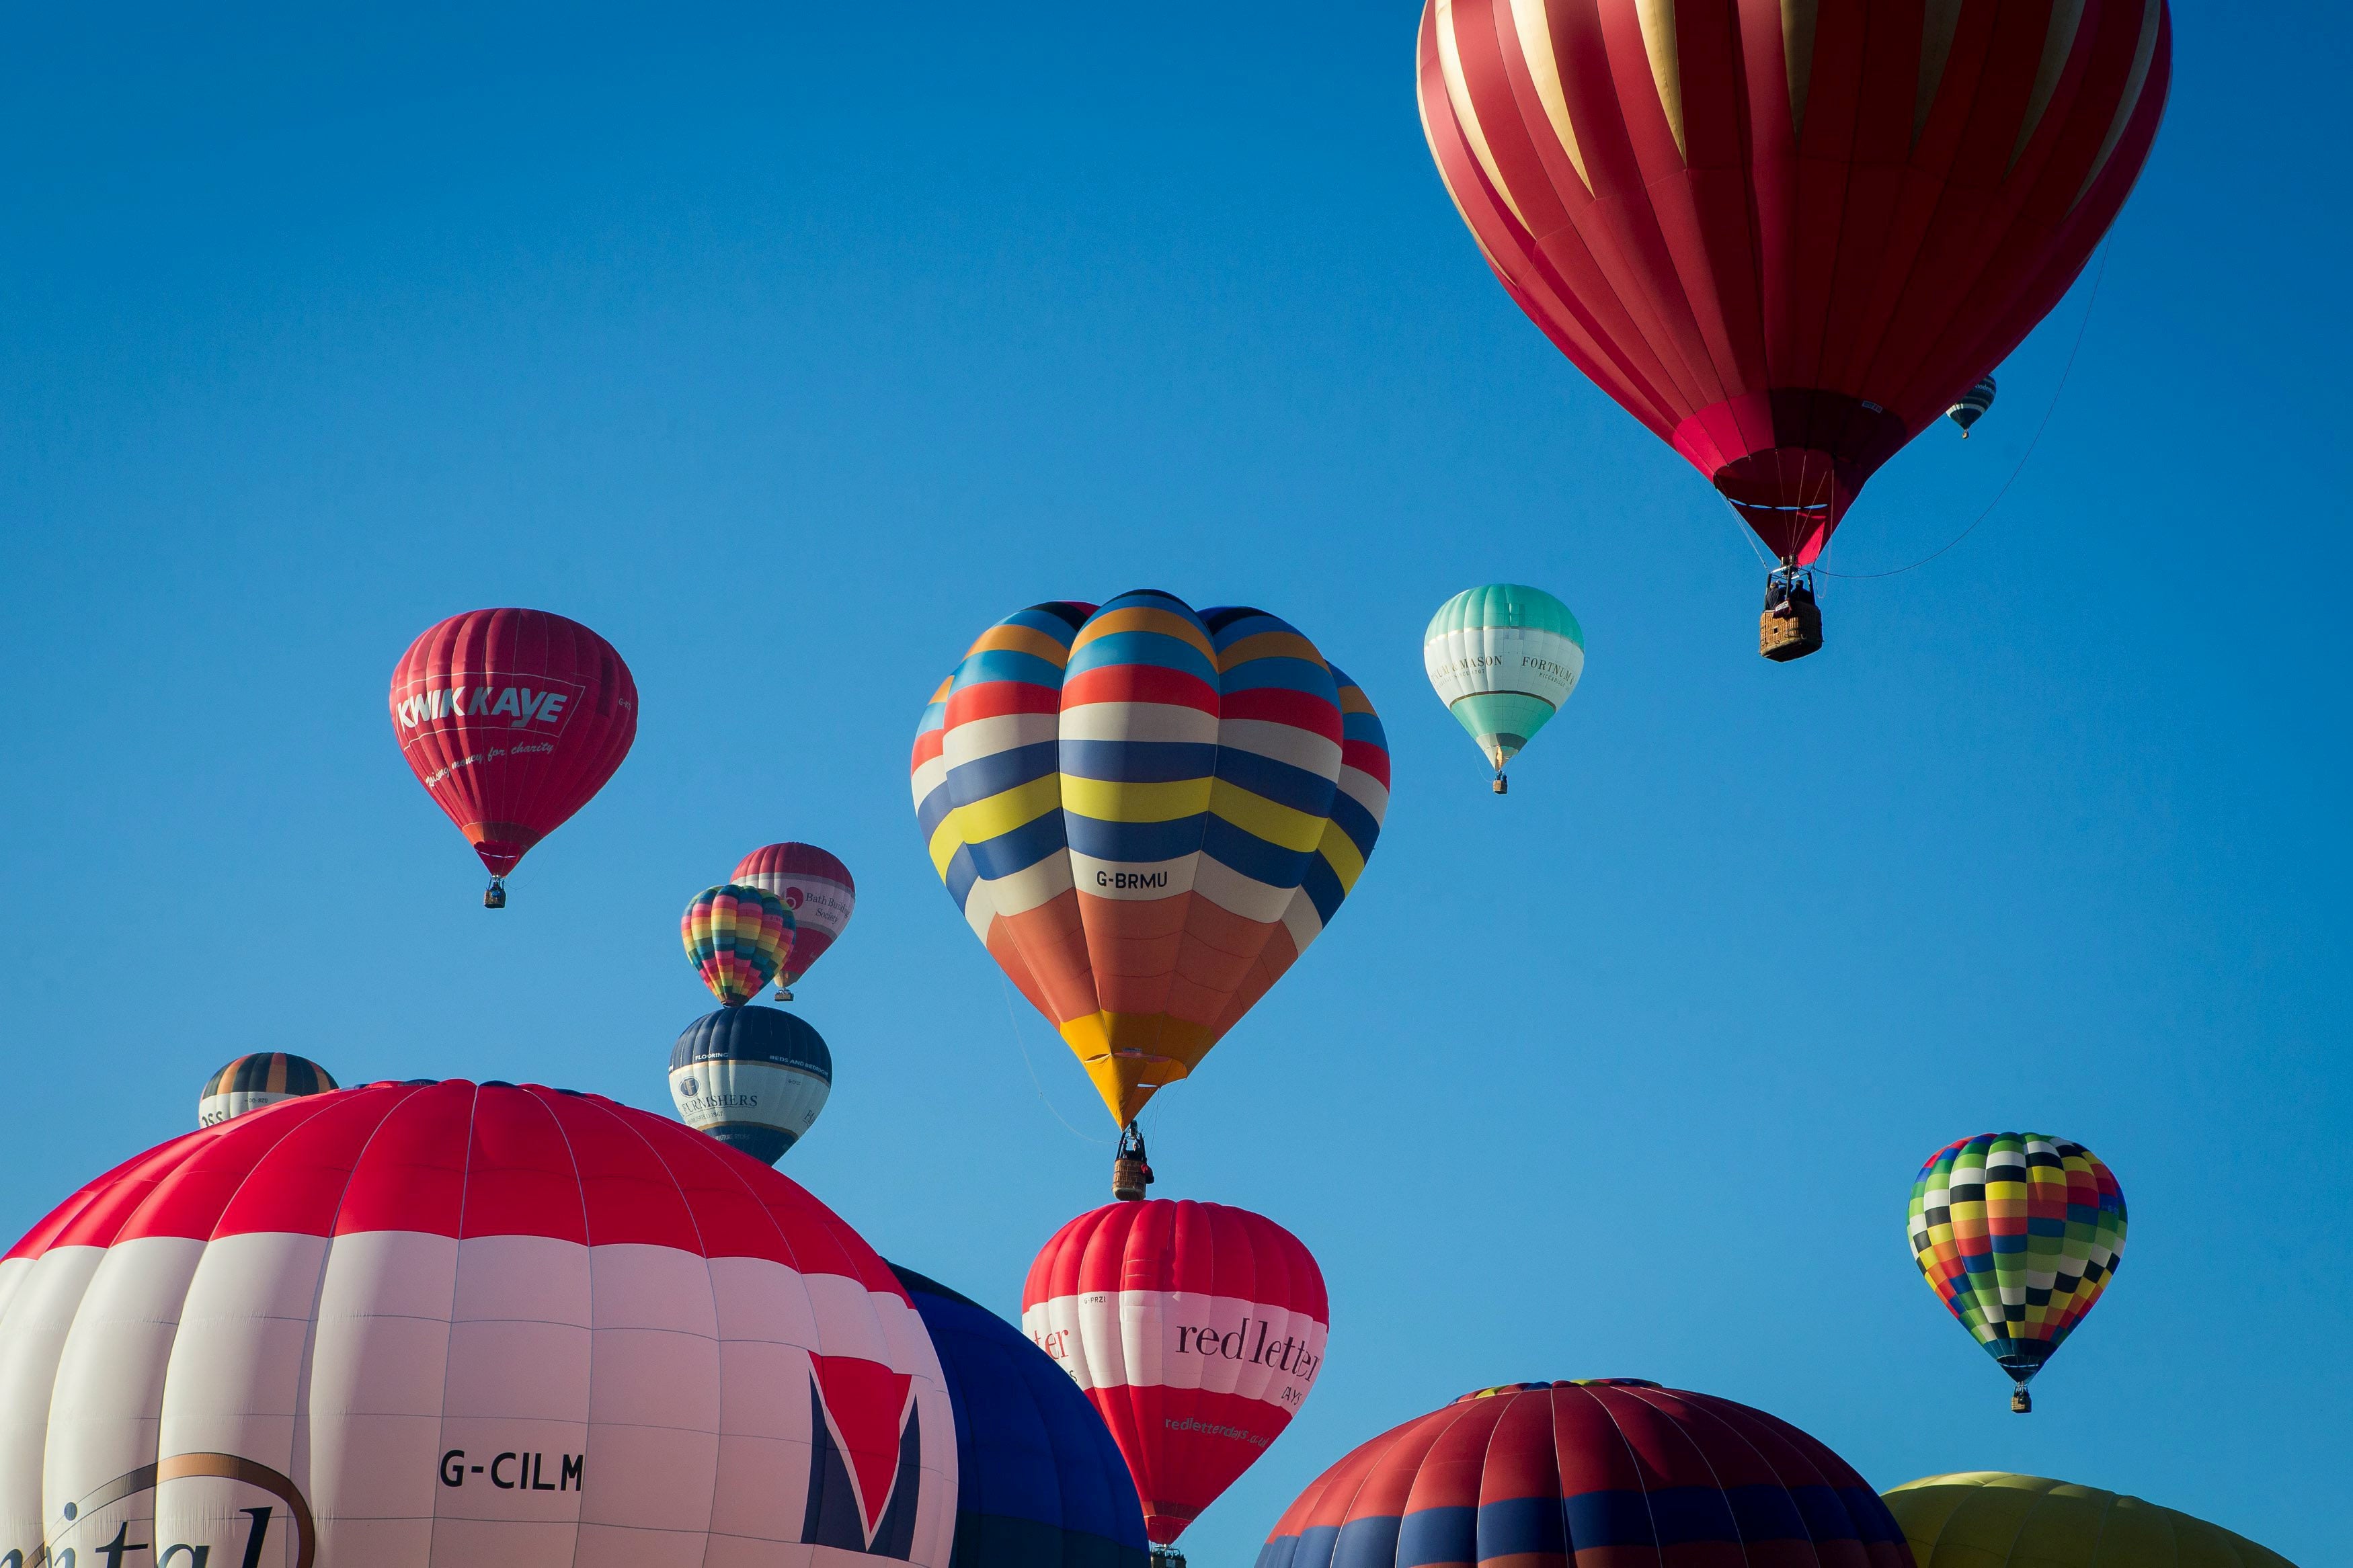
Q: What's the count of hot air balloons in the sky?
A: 15